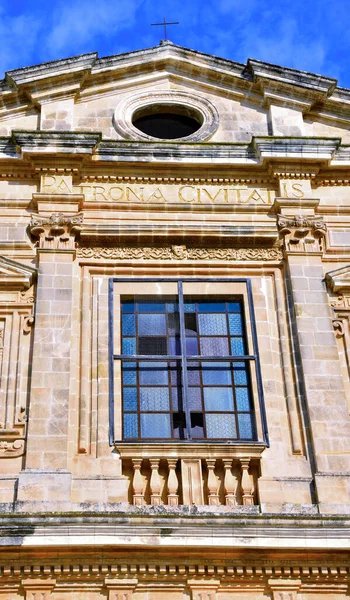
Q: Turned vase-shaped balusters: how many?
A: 6